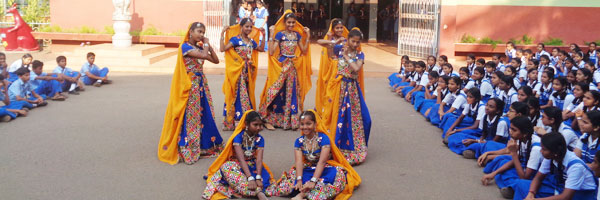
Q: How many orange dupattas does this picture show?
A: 7